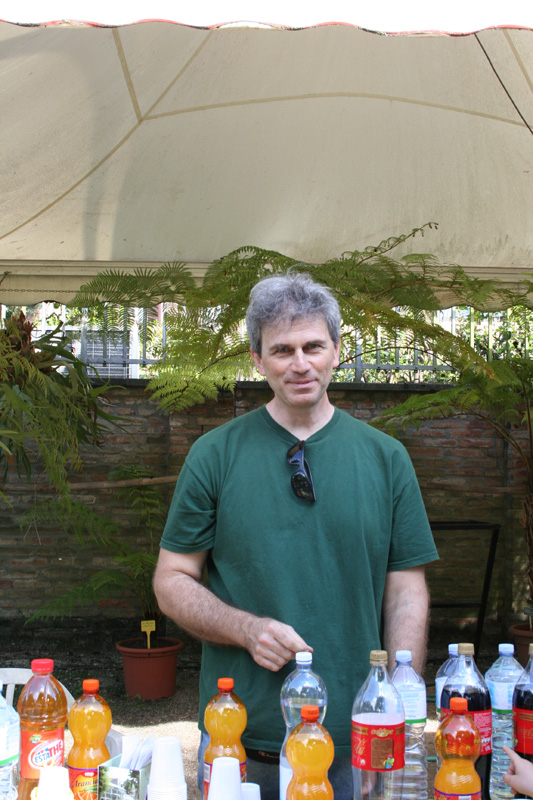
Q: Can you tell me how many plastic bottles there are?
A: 13